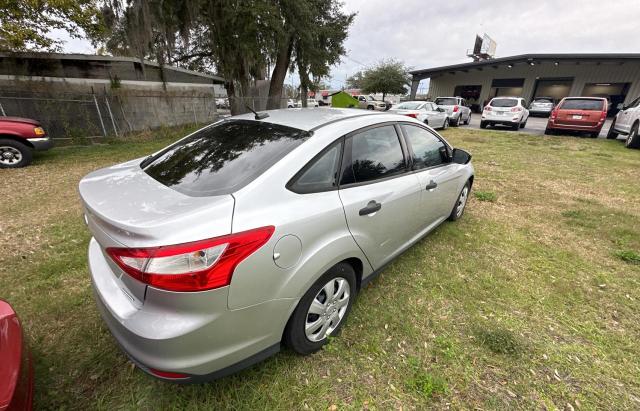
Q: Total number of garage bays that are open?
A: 4